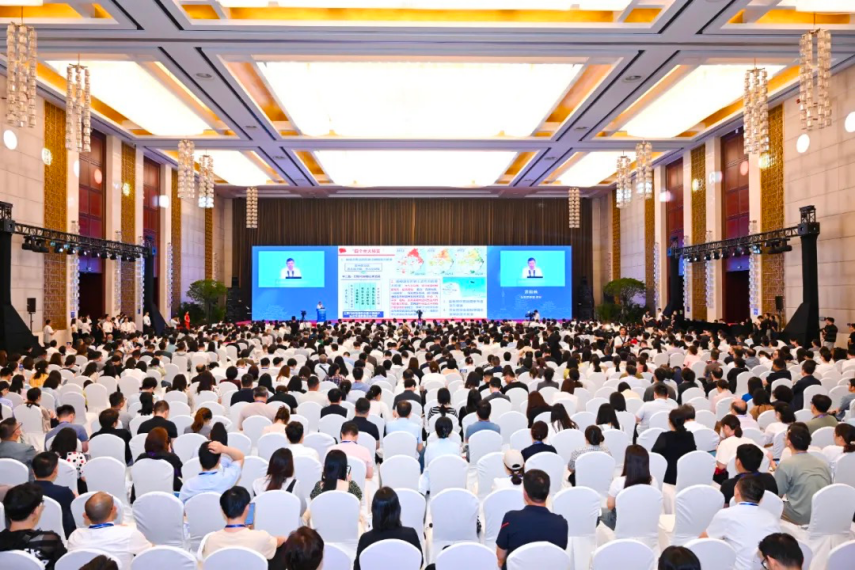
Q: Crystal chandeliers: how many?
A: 10